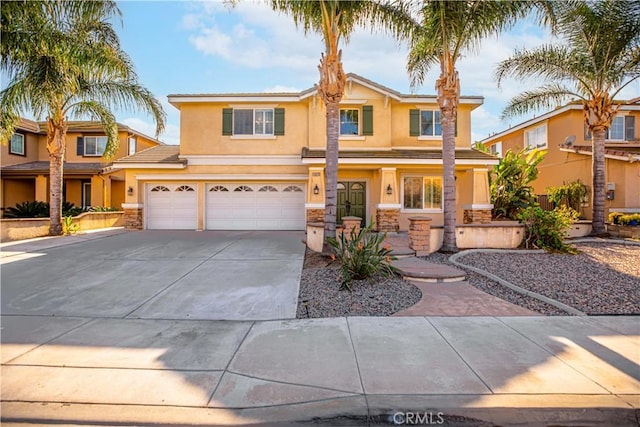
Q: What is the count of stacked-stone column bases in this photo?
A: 4